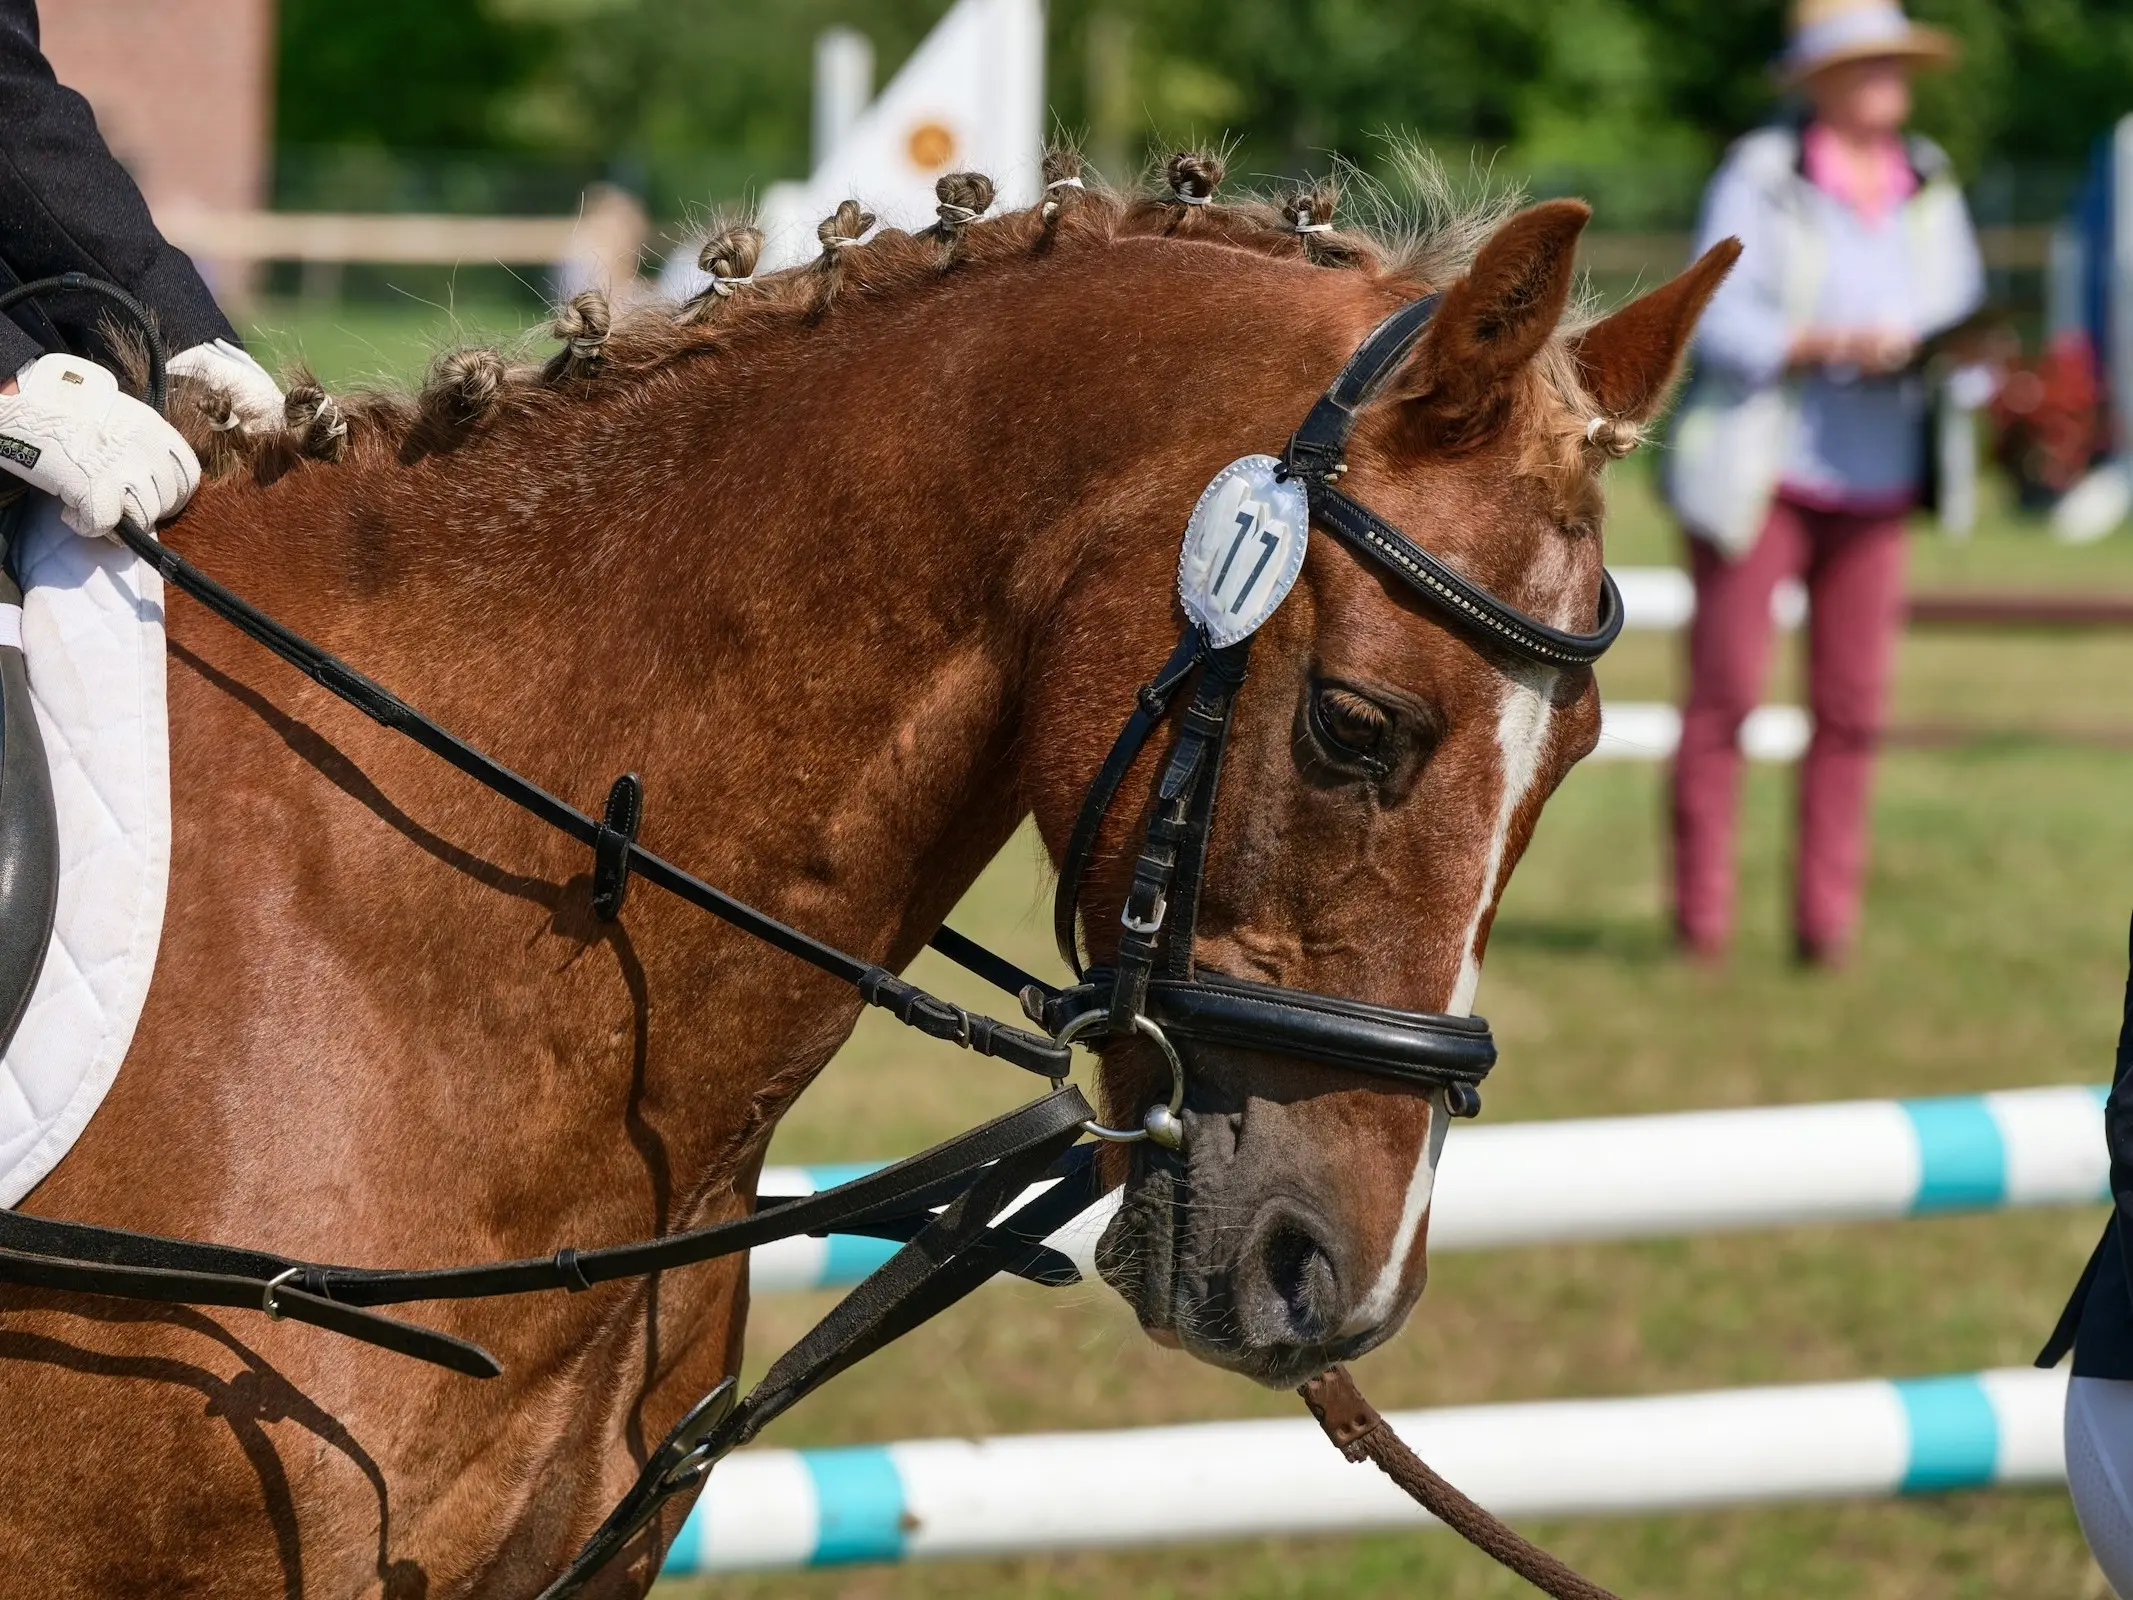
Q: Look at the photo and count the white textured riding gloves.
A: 2